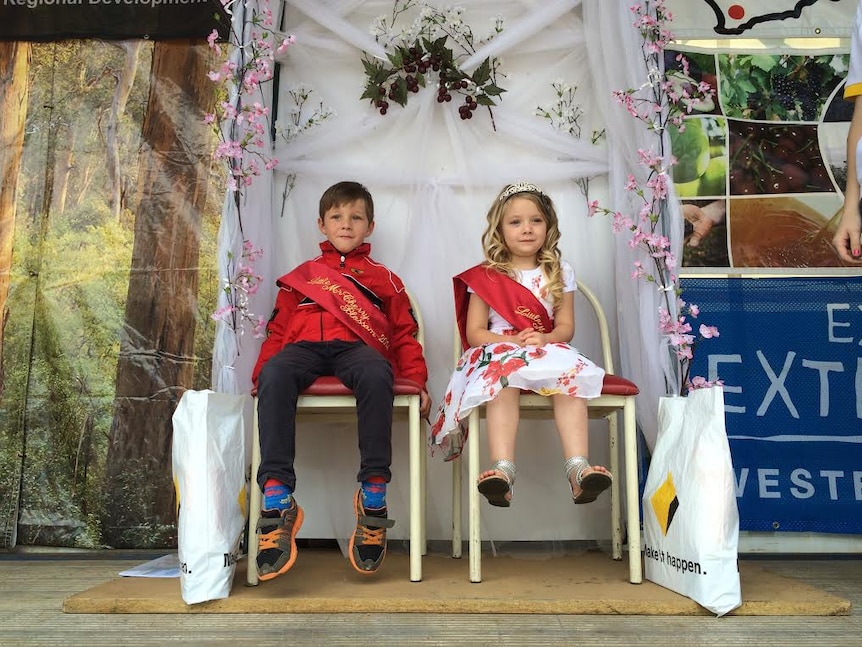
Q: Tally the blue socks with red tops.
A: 2